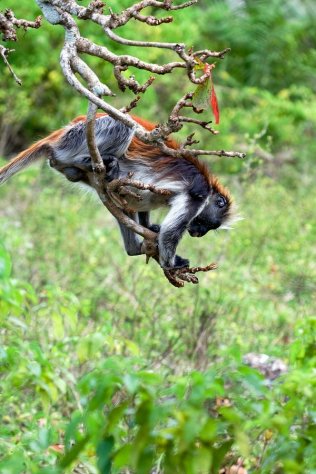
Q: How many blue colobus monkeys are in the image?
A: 0